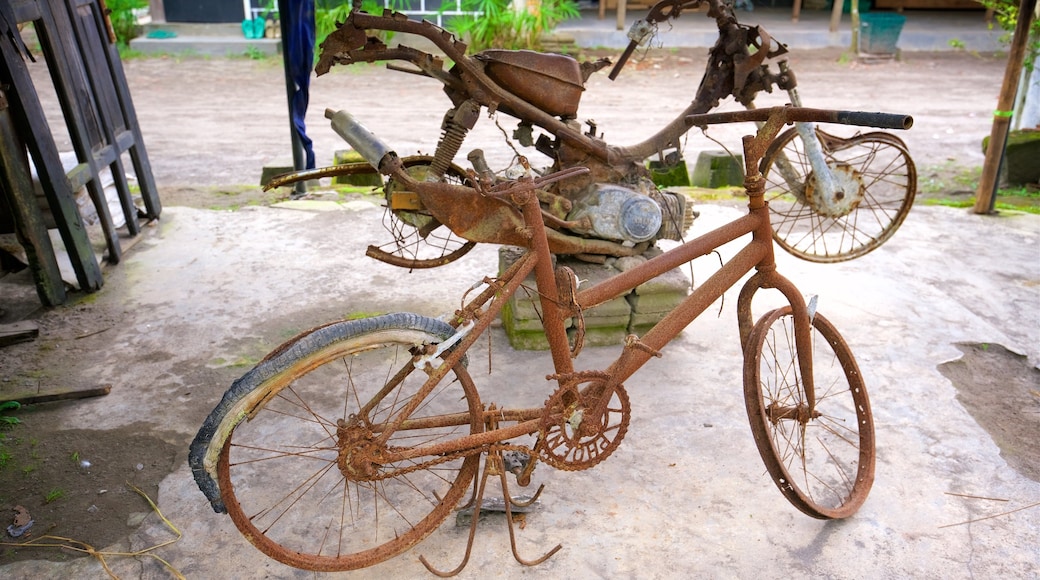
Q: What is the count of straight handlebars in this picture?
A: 1